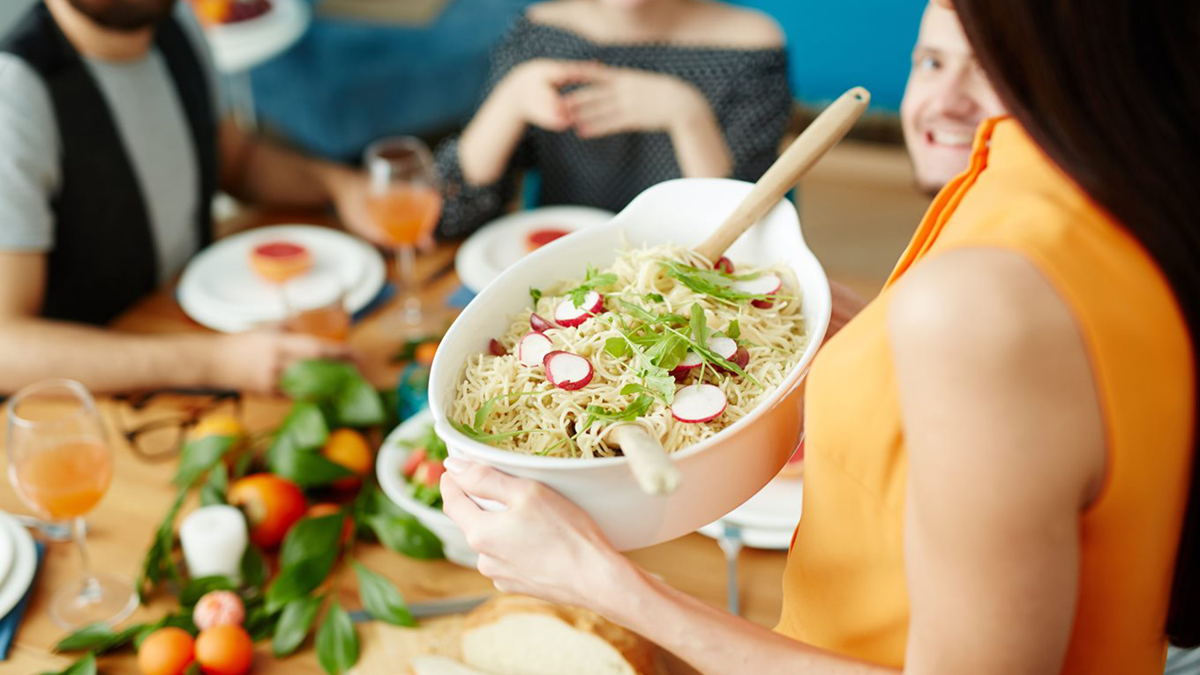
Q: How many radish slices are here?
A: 7